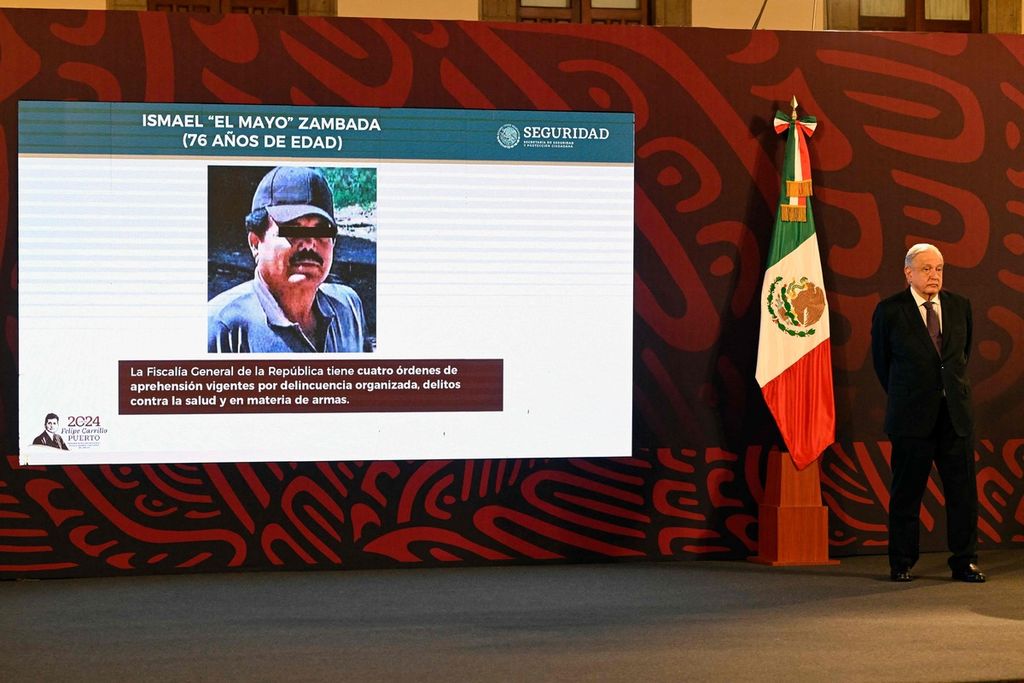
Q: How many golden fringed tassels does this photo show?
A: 2